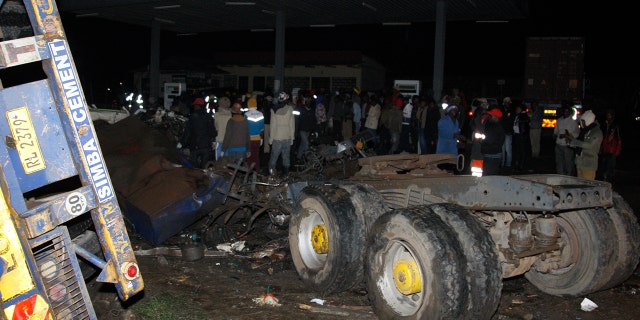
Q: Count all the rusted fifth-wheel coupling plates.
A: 1